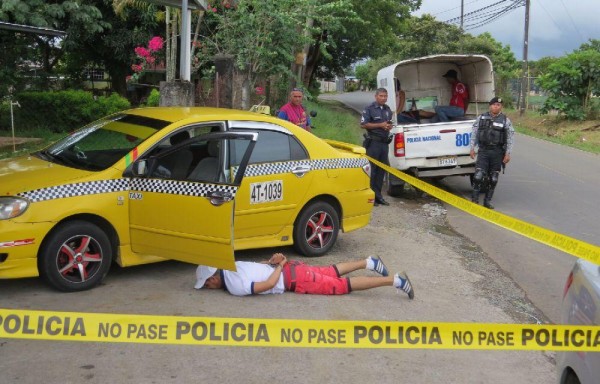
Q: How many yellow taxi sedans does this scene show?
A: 1